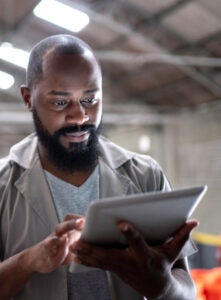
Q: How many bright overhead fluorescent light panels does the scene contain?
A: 3